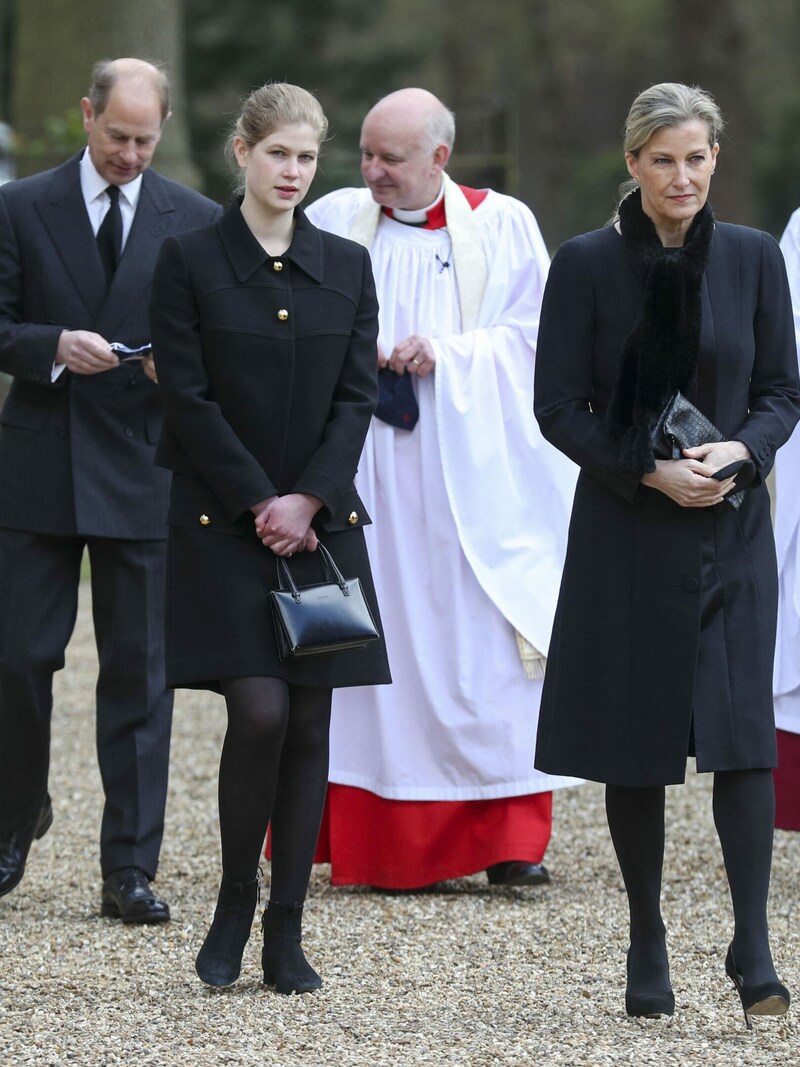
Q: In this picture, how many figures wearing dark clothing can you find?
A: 3